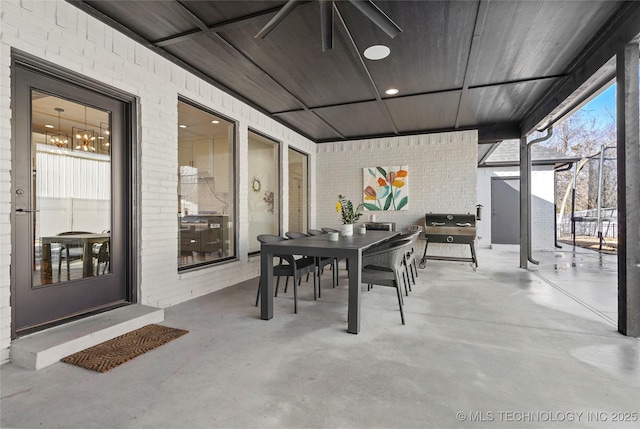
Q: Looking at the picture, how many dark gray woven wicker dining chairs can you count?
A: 8